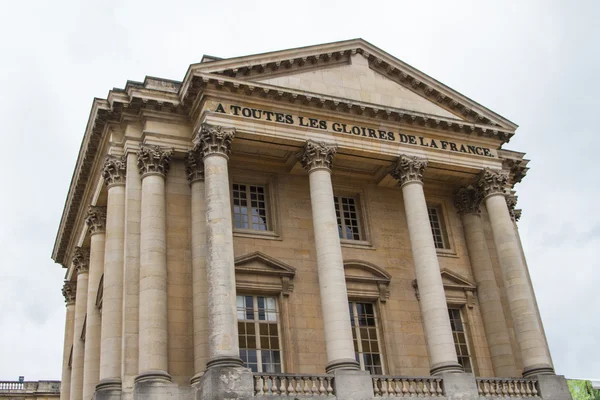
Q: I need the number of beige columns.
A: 11